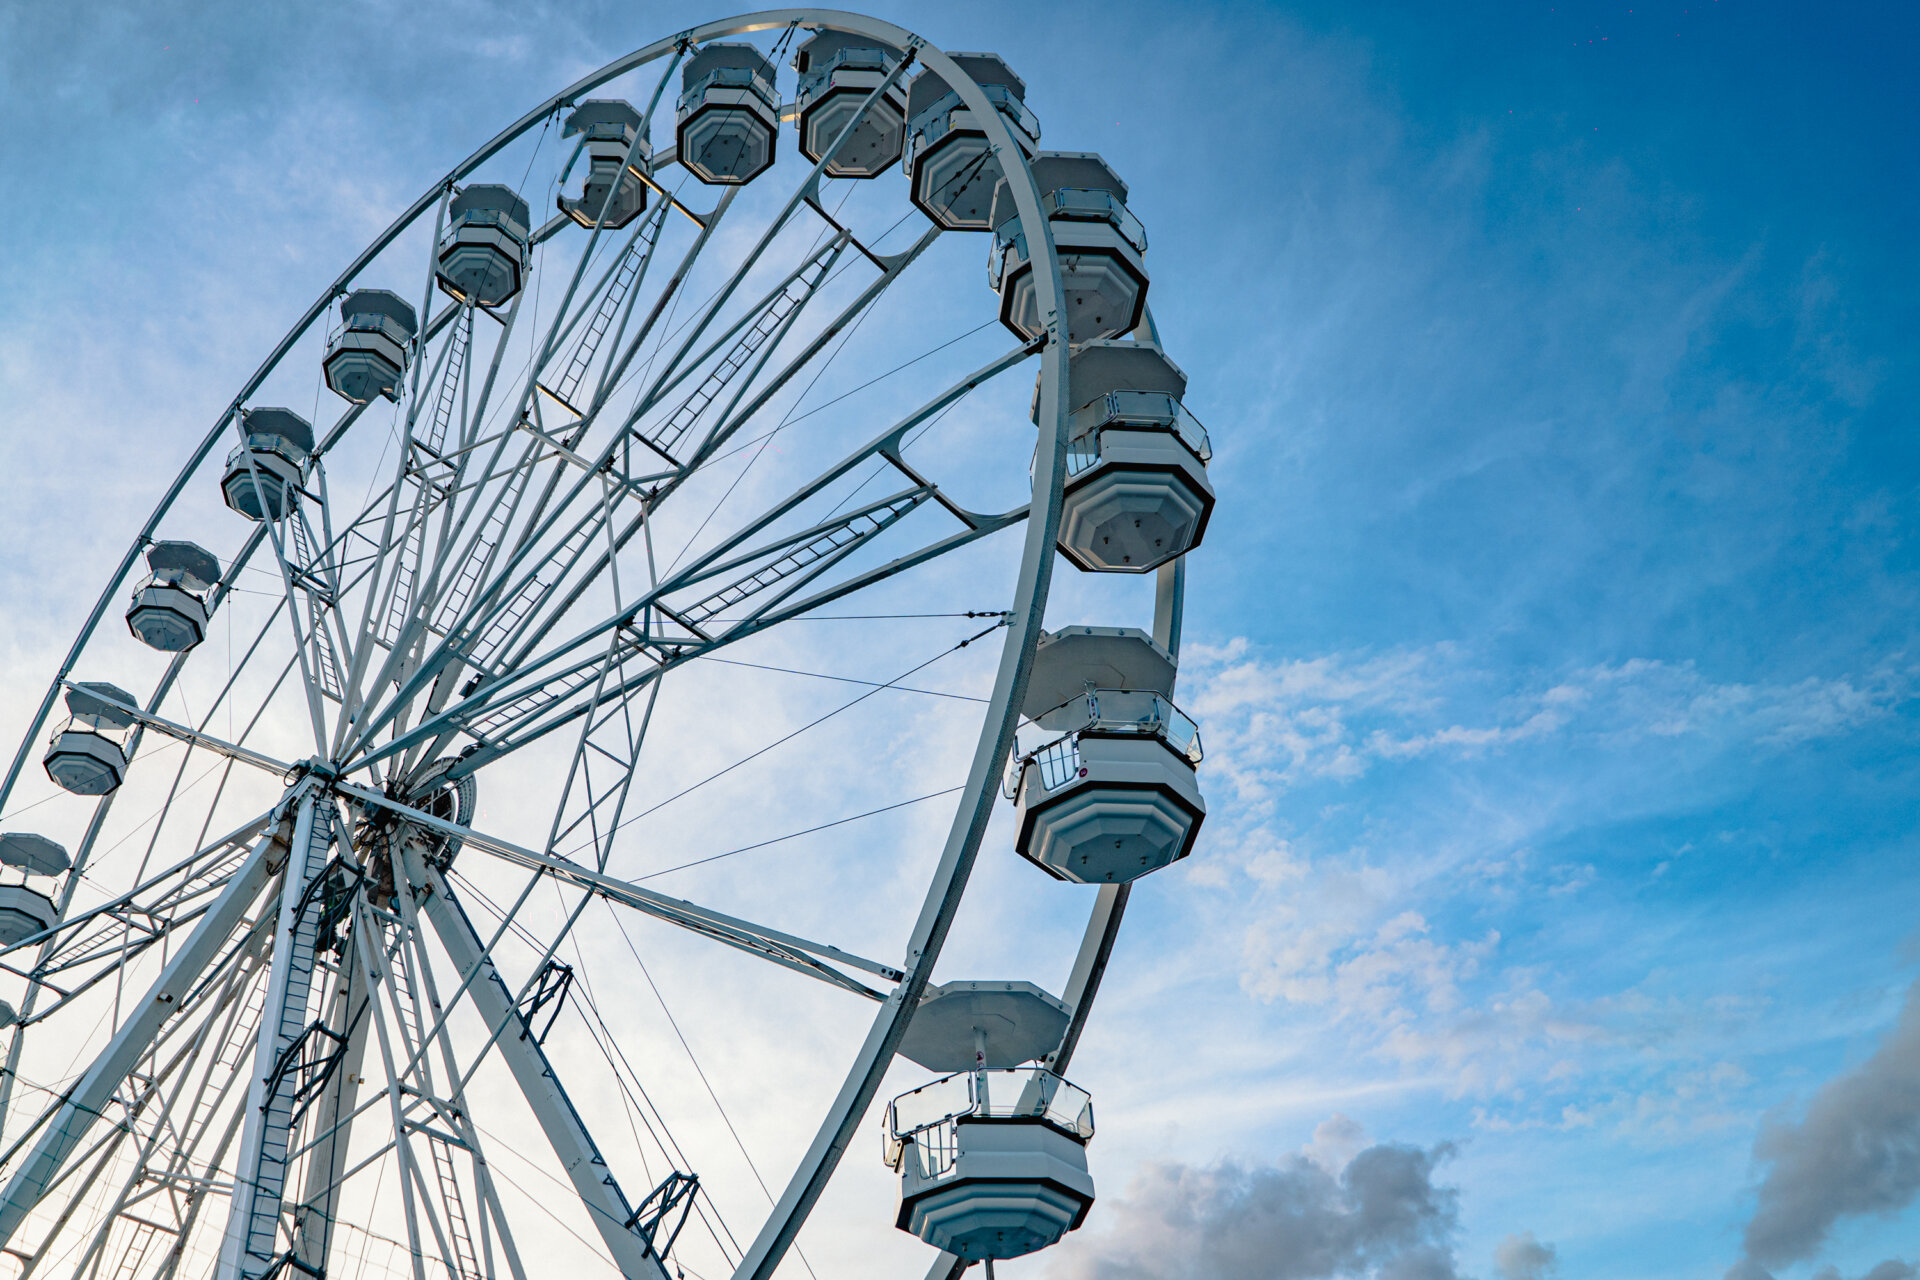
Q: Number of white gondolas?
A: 14